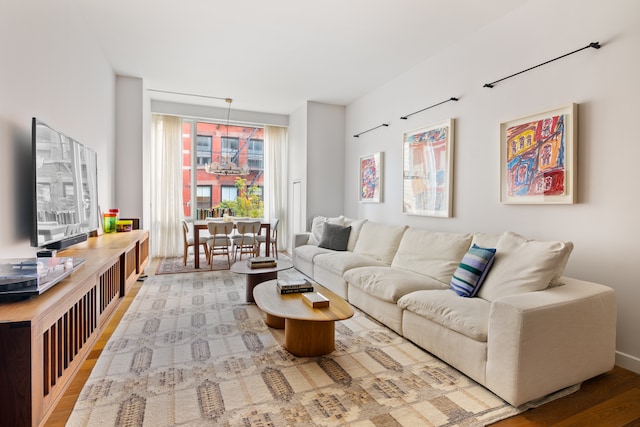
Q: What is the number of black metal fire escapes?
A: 1